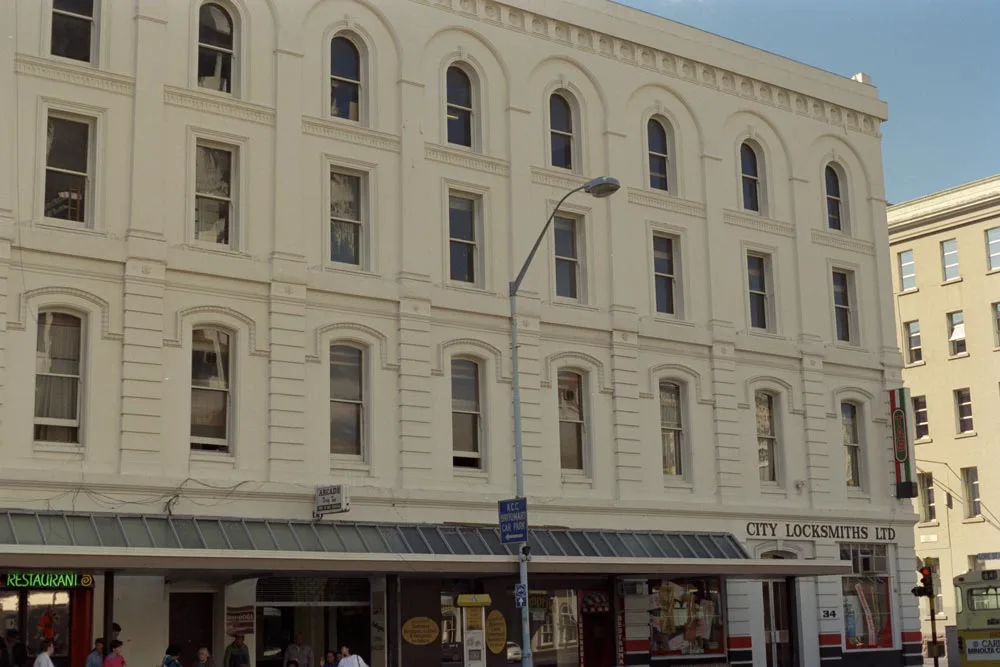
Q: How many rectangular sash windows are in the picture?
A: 8